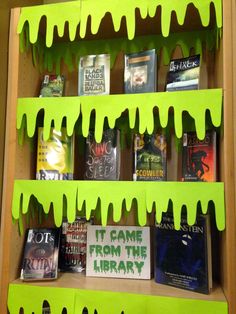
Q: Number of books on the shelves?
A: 11